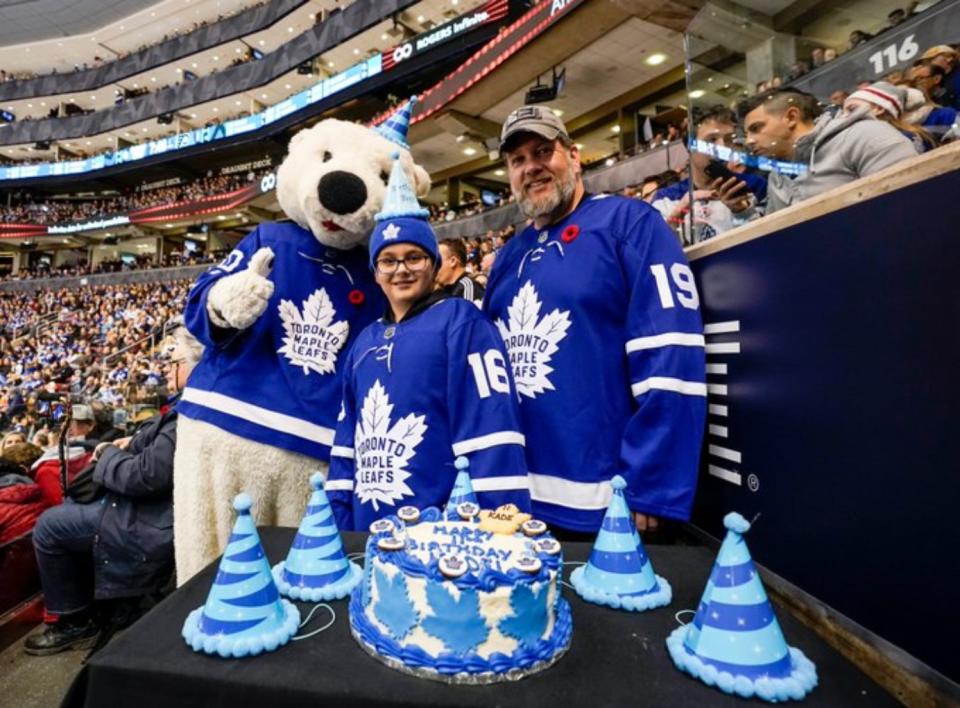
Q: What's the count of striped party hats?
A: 6